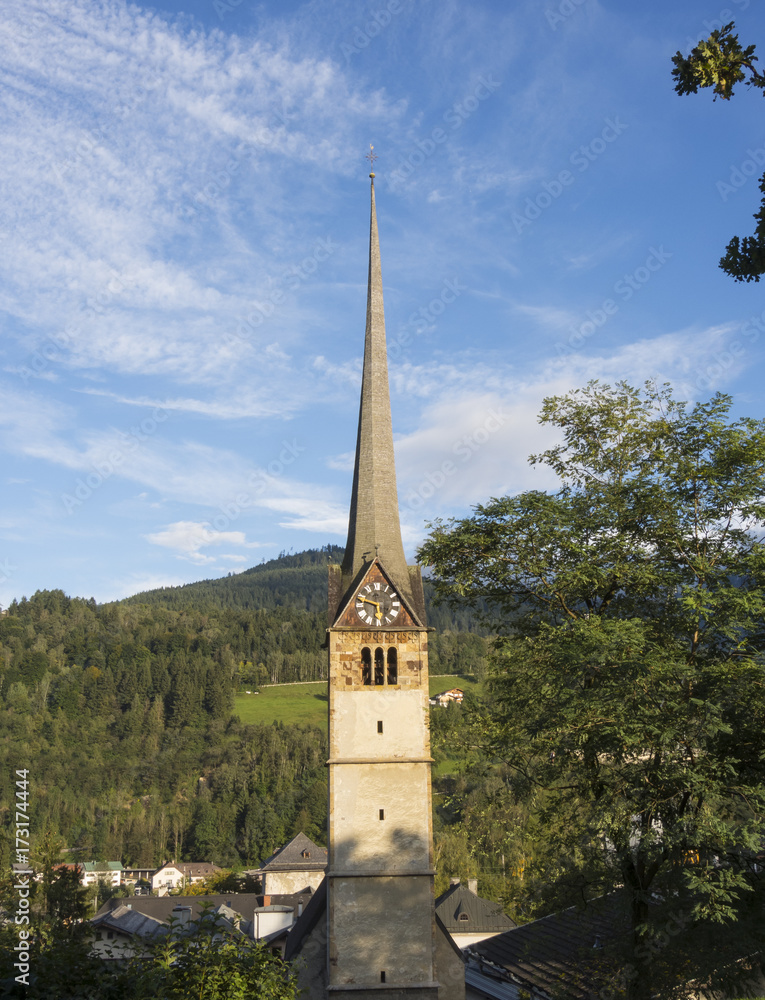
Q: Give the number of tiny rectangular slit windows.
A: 3